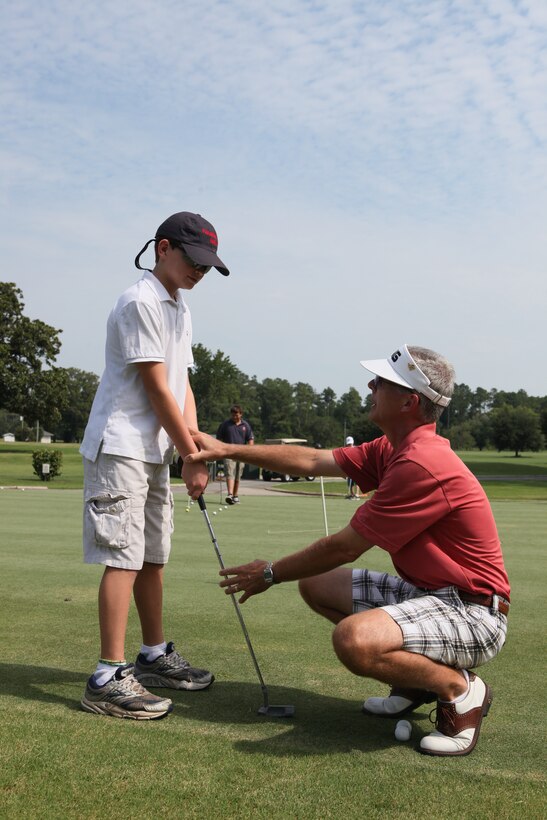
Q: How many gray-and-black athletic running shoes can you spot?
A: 2